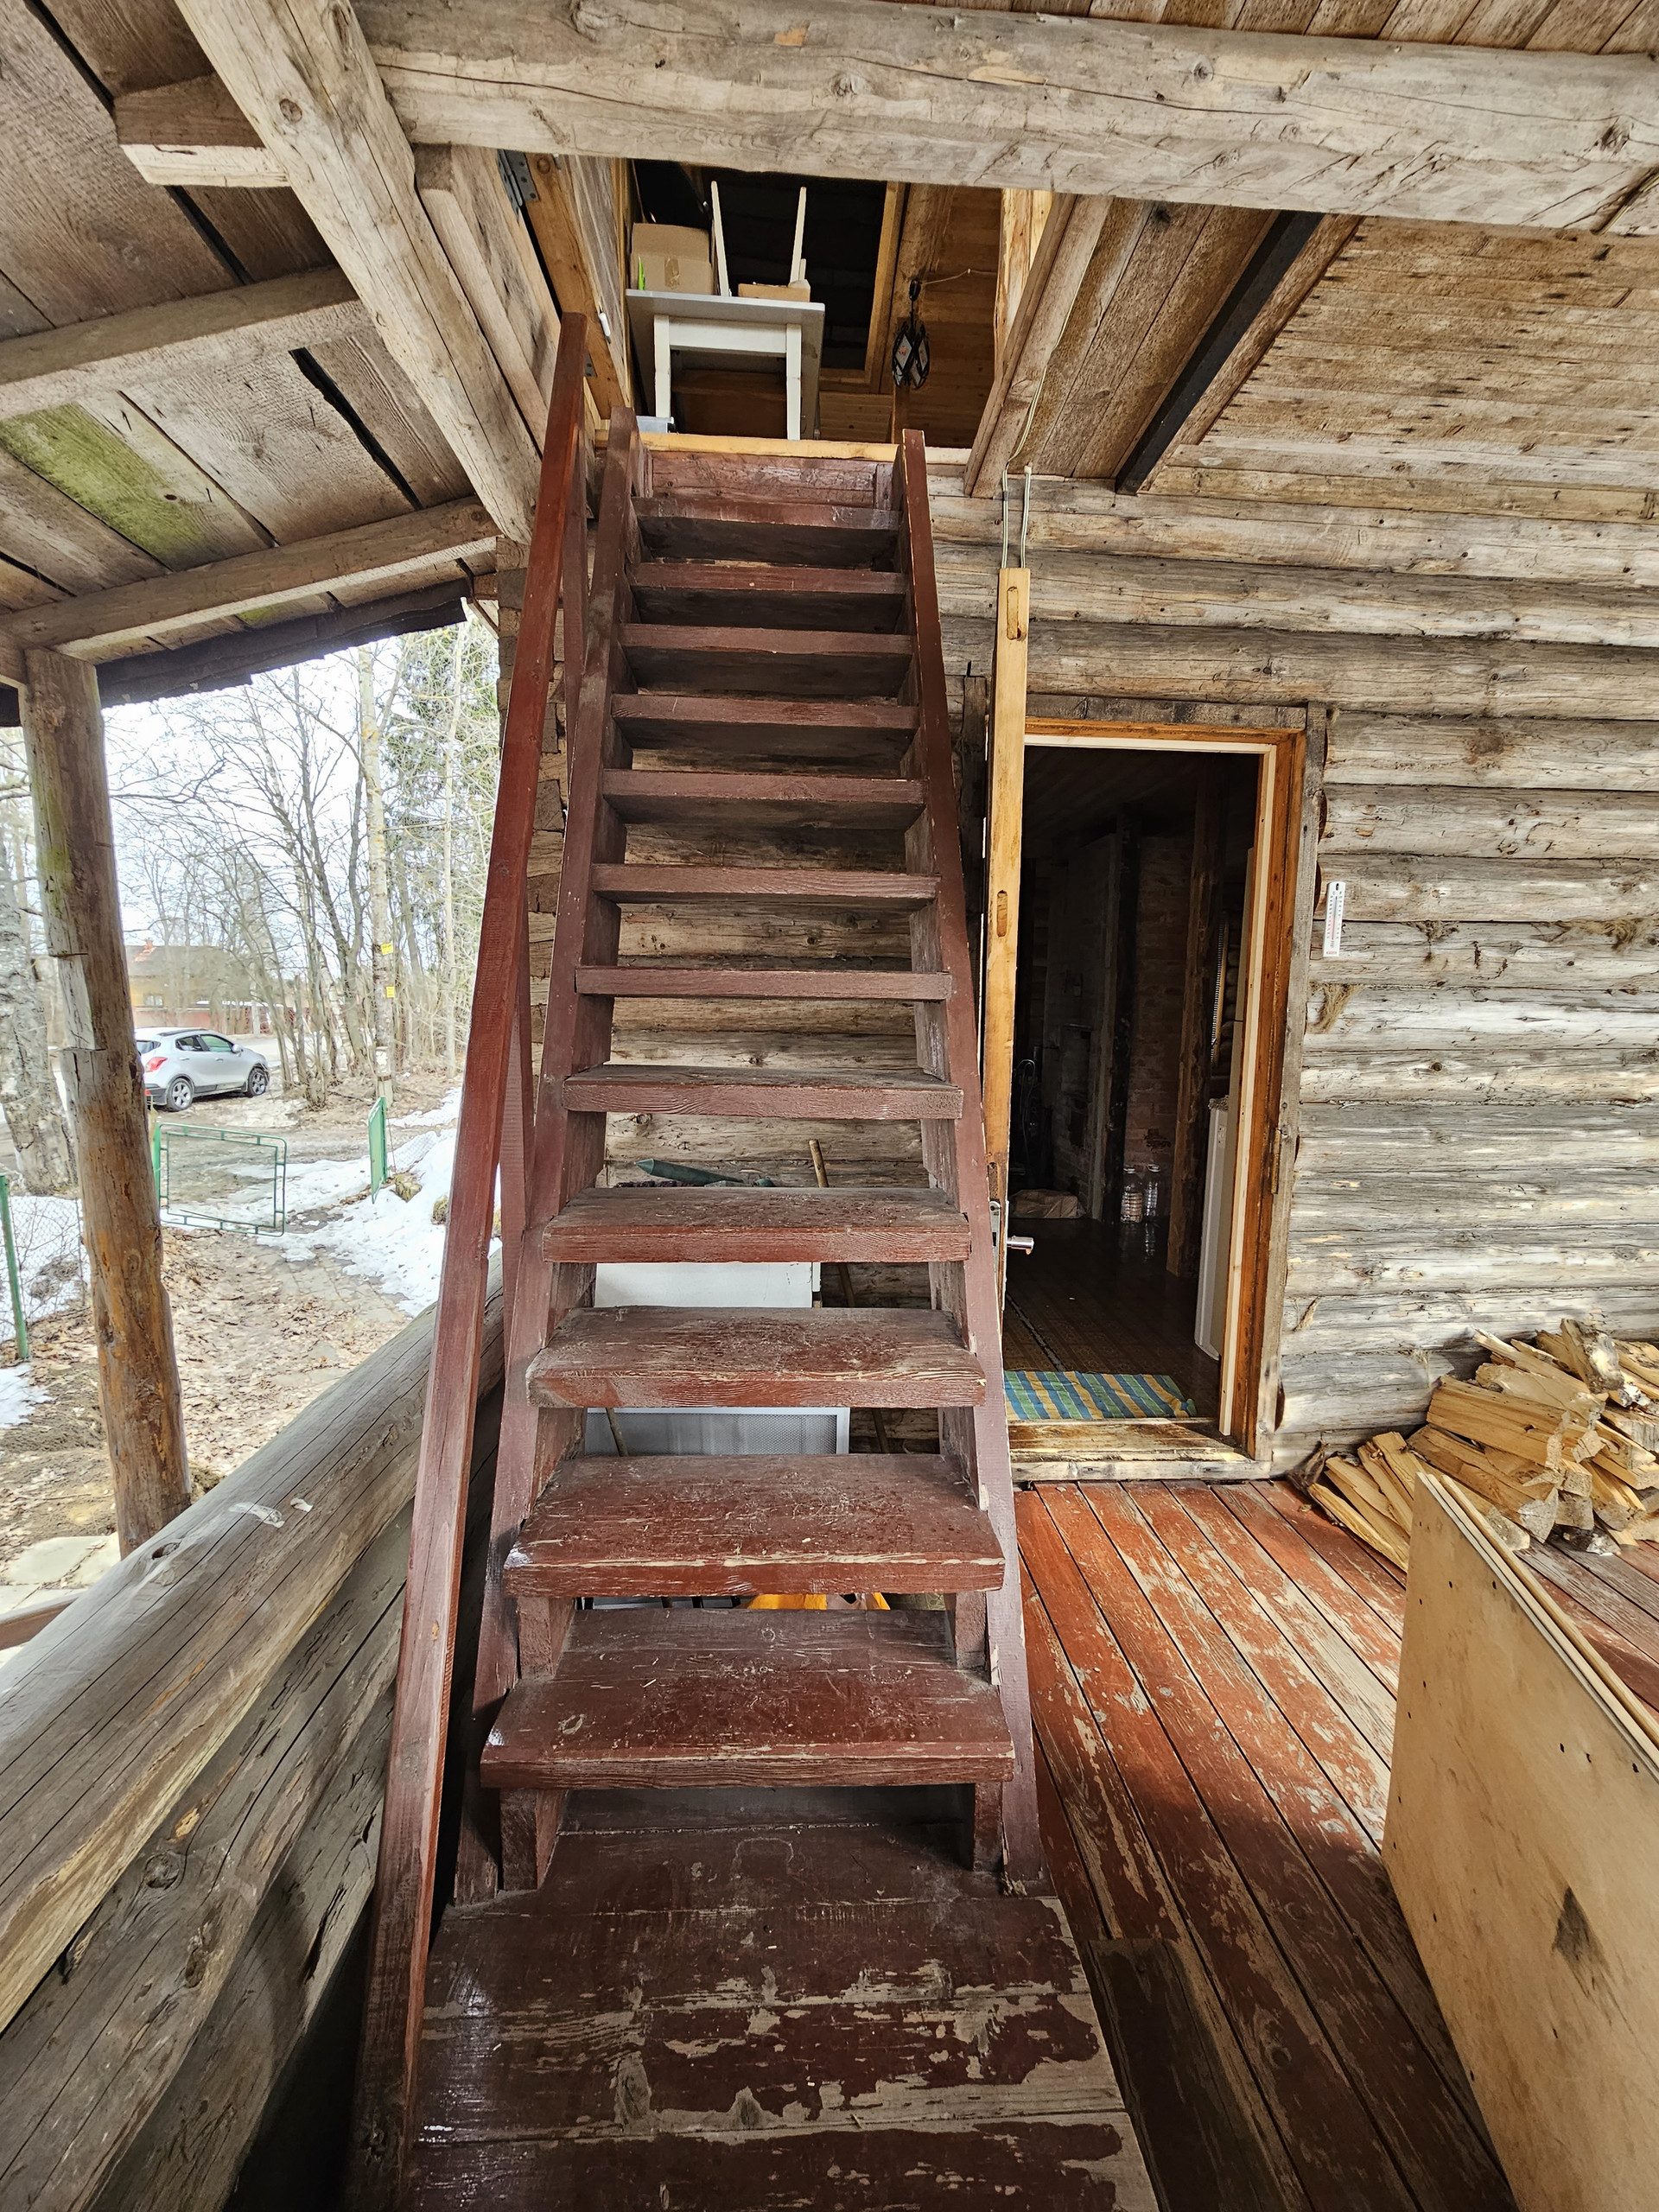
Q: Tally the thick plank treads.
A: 12